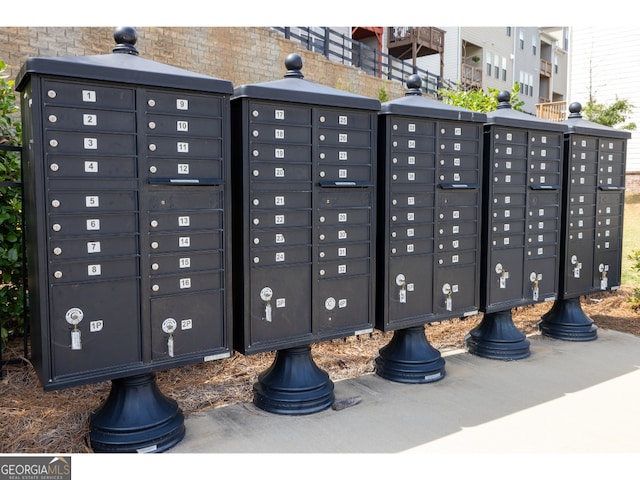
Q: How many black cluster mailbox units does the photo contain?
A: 5